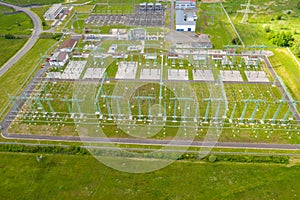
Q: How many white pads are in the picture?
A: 8